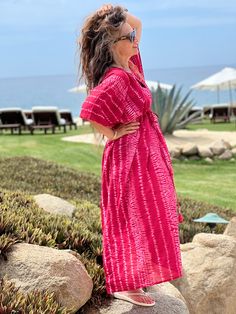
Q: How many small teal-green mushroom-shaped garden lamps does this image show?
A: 1